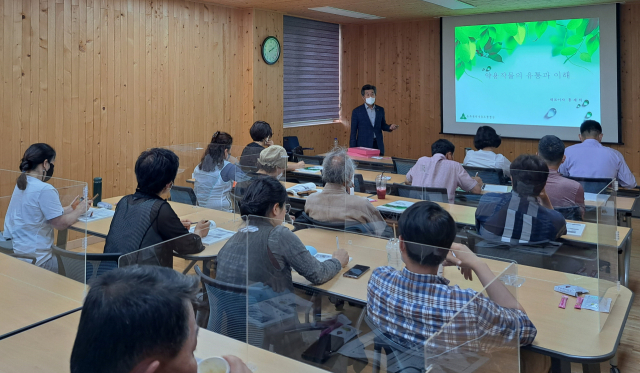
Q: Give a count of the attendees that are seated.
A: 14